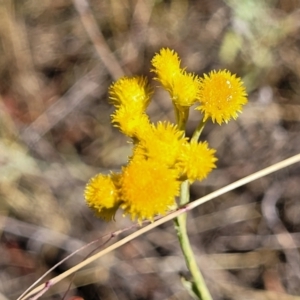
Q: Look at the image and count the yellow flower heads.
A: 9